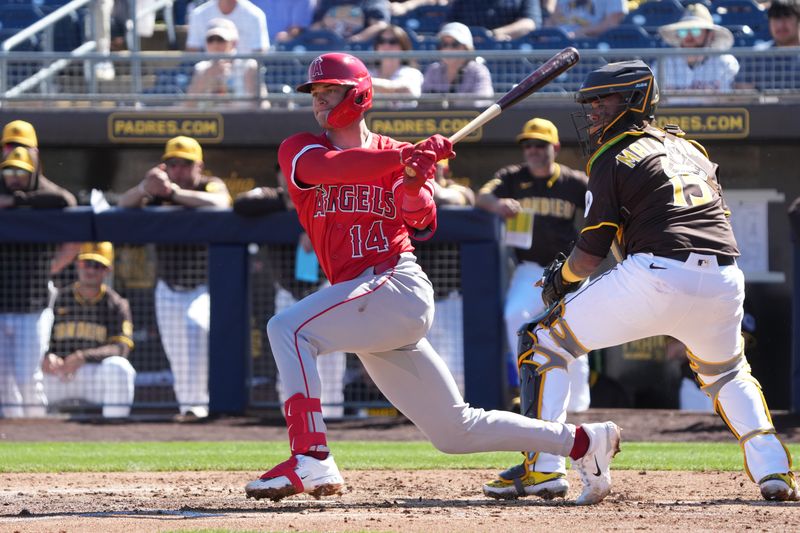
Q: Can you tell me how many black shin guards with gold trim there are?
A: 2